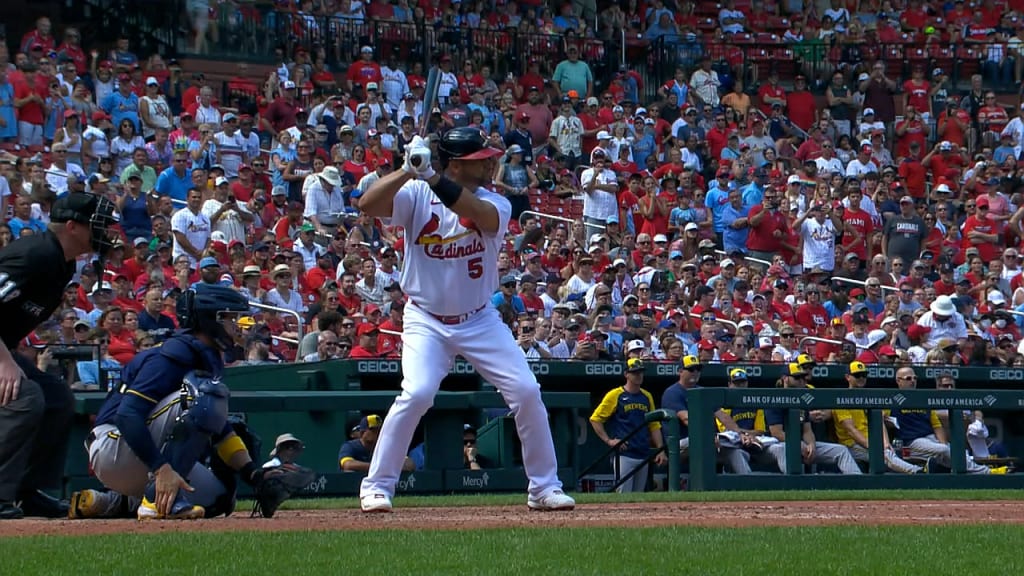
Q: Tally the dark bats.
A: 1